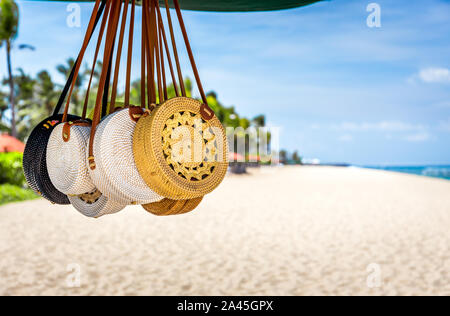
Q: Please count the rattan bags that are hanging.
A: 6